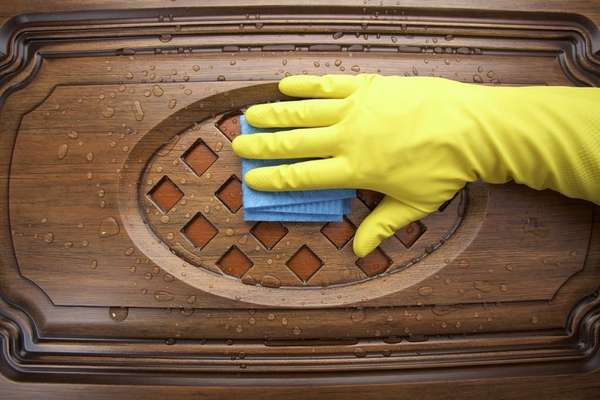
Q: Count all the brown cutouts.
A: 12